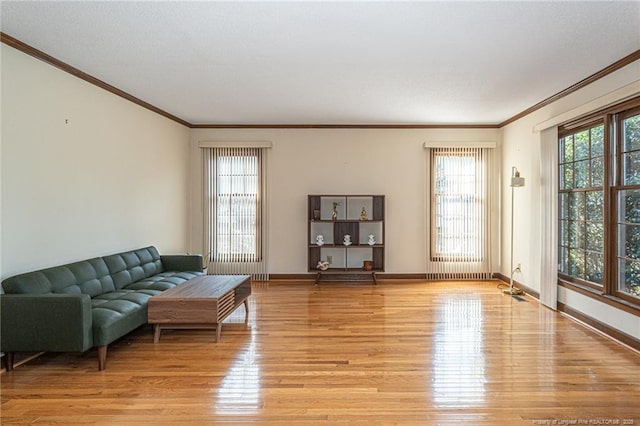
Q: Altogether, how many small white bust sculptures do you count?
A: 3